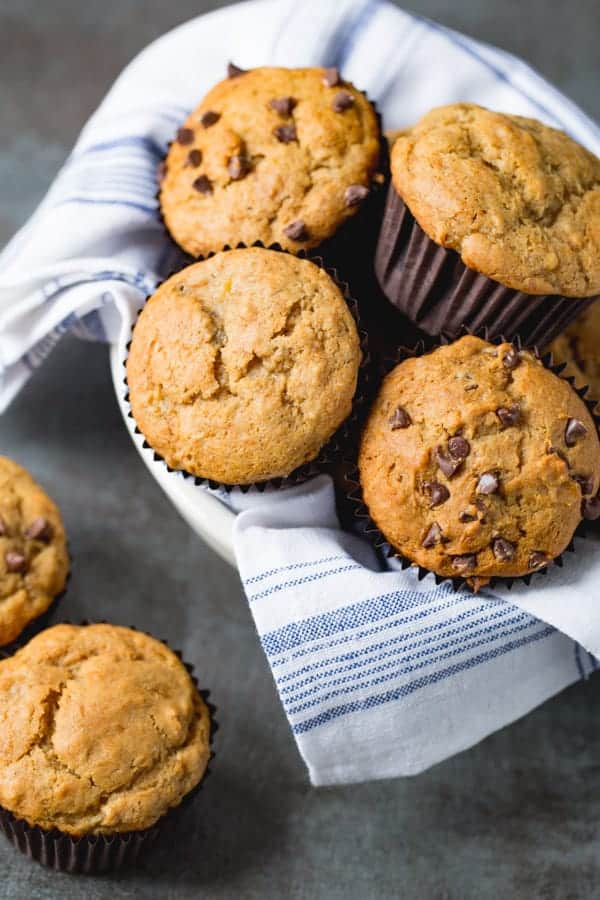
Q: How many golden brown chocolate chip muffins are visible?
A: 3